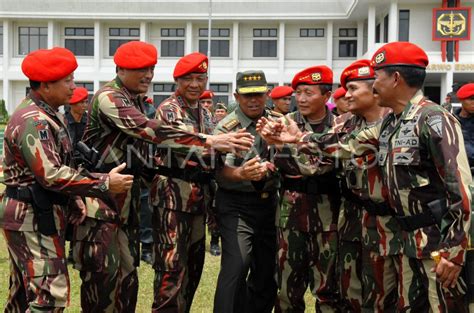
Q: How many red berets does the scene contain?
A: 11